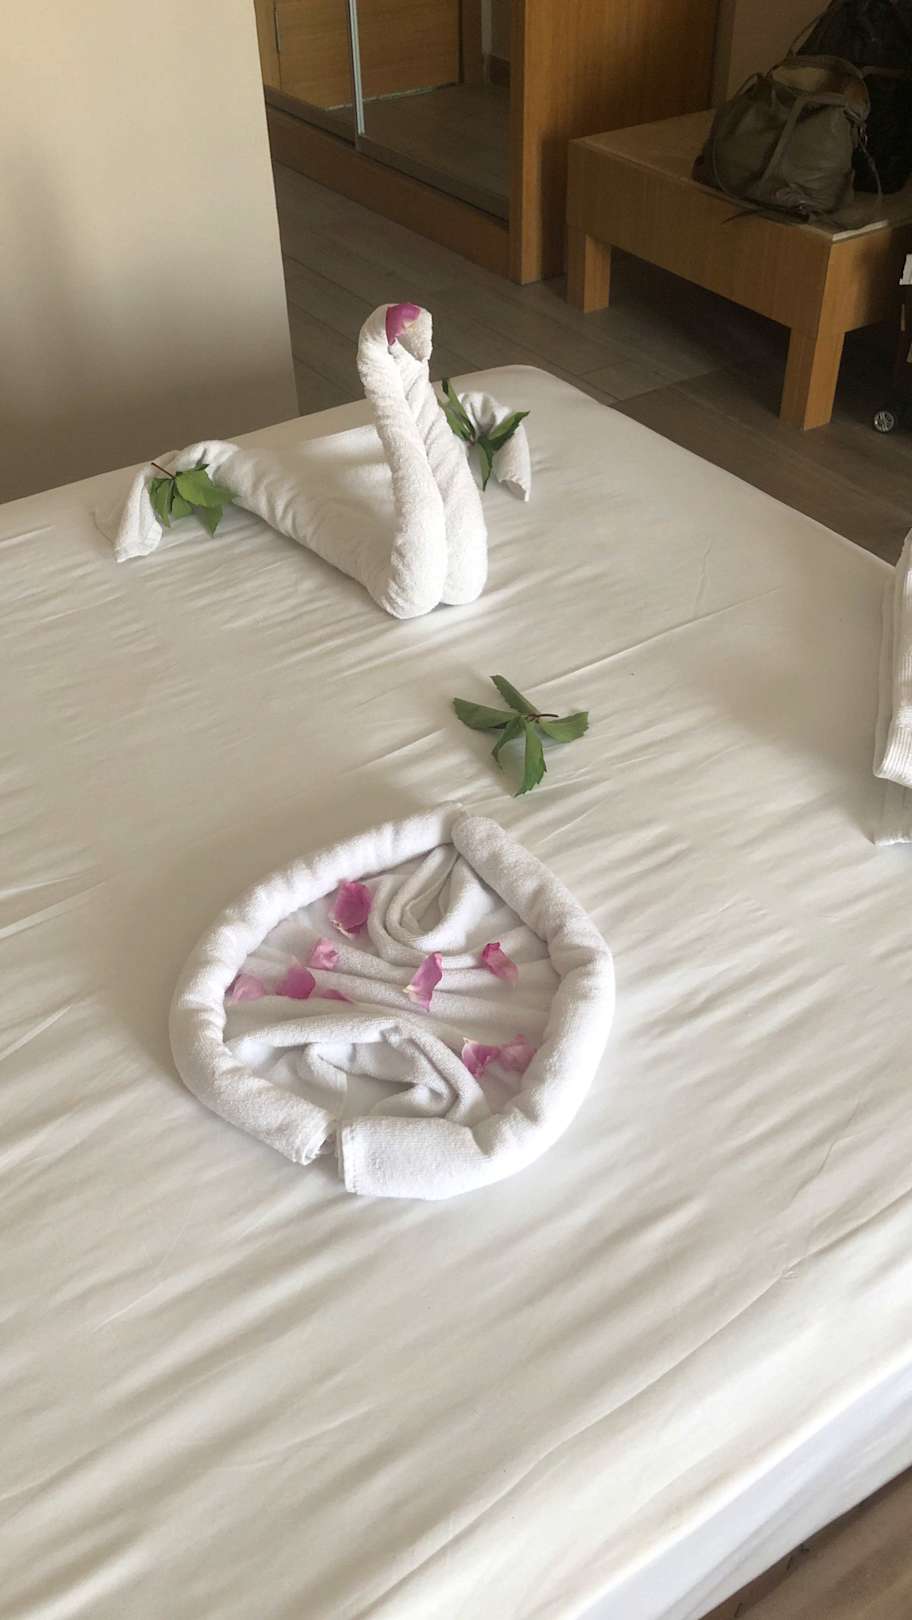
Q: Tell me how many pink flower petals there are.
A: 10